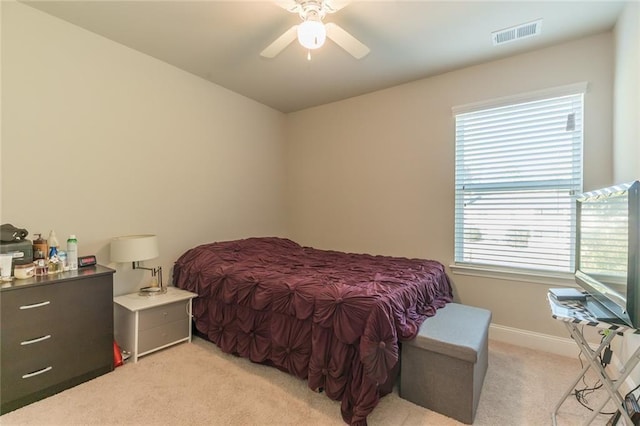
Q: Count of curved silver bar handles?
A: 3